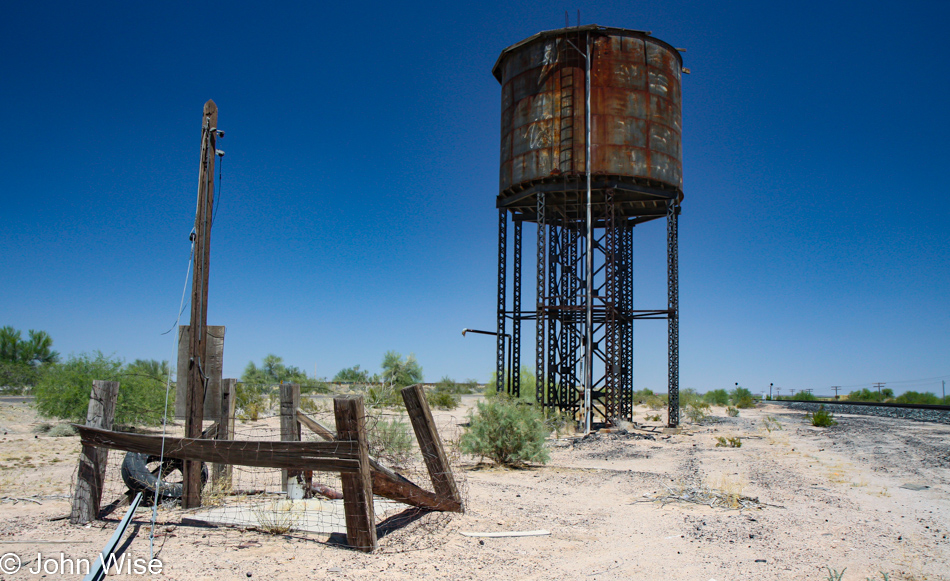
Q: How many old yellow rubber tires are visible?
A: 0